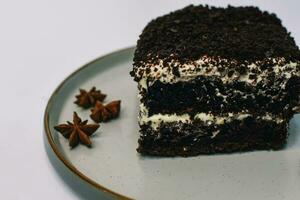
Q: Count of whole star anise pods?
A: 3